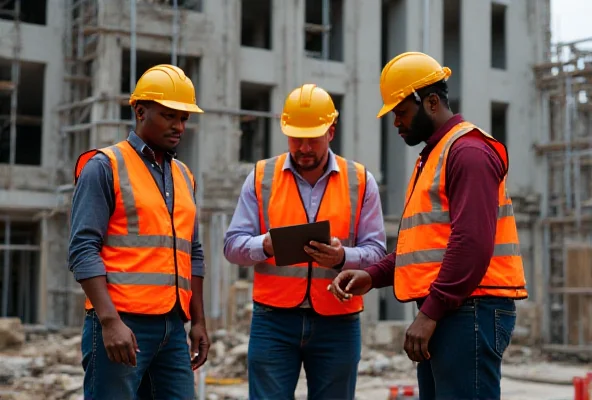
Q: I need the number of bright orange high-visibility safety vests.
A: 3